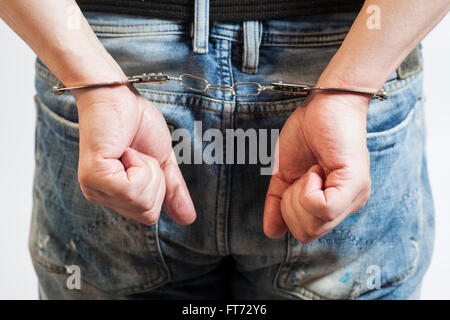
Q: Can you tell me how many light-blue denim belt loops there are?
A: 2